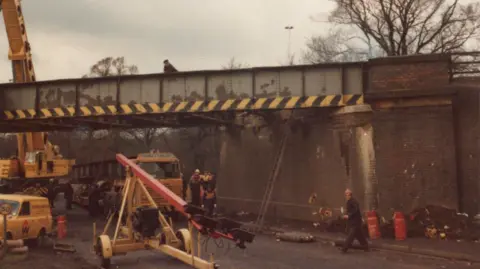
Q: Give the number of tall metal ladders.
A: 1